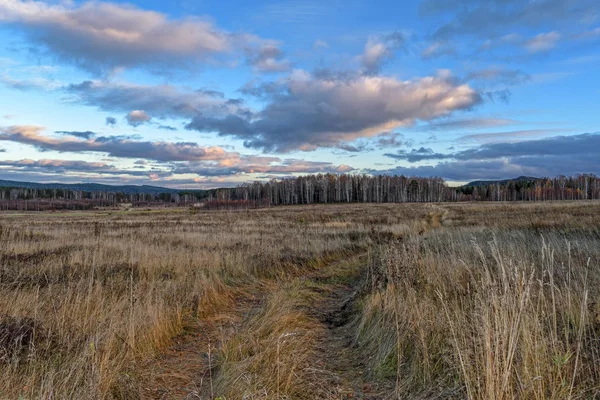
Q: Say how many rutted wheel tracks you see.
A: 2